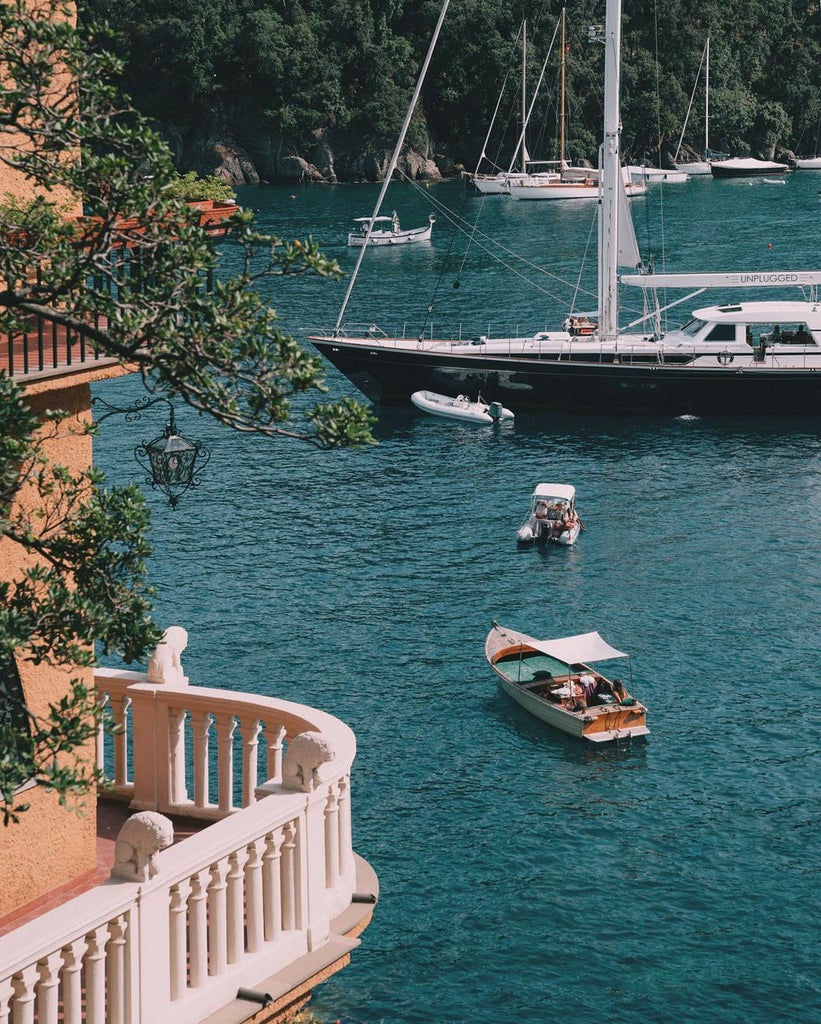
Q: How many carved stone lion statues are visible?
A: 3